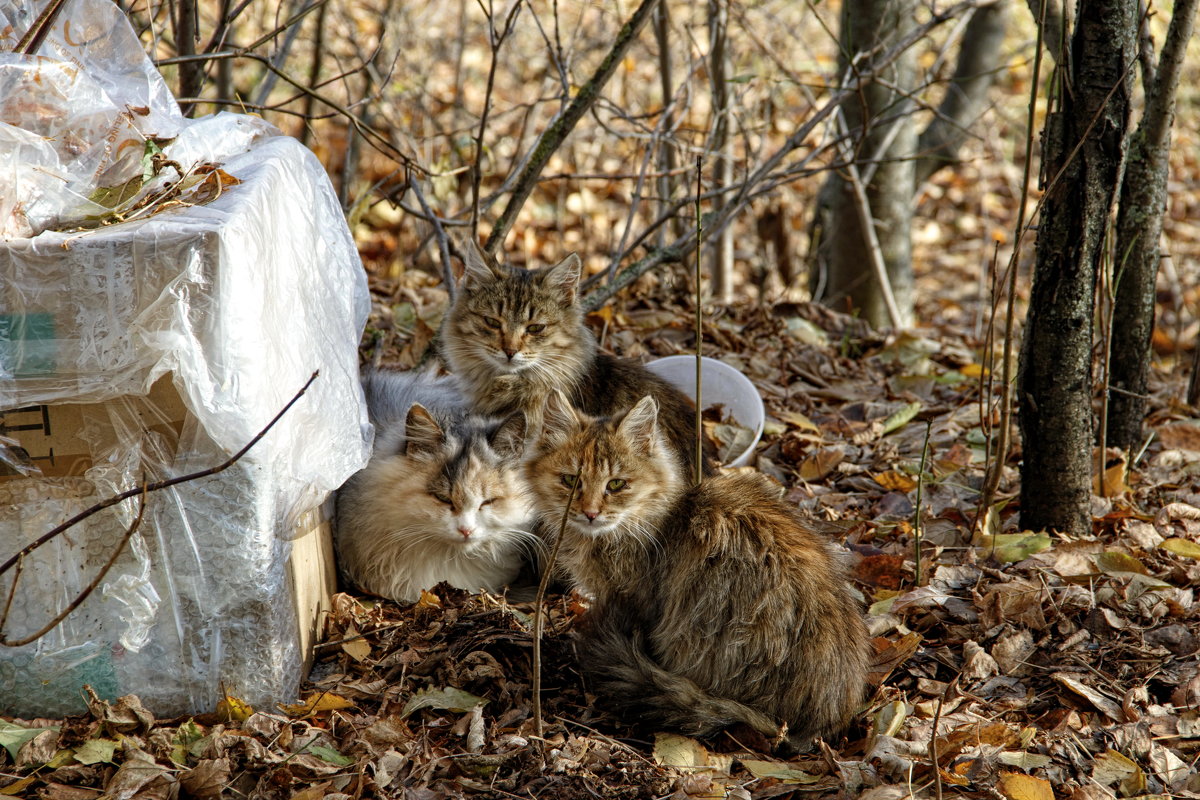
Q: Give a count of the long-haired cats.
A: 3